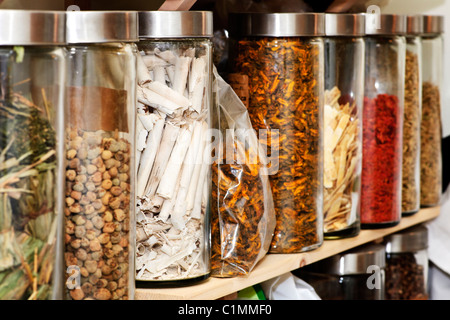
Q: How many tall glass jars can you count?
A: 8